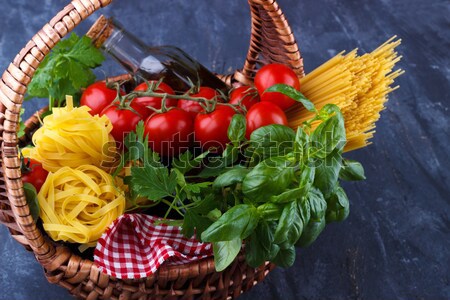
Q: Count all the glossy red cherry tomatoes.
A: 10